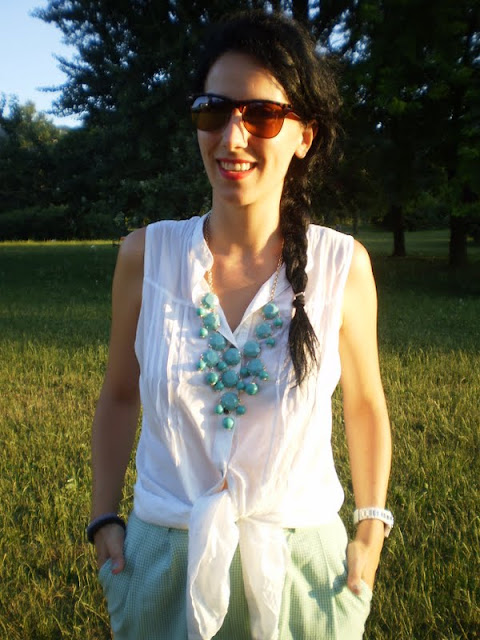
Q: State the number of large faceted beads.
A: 11